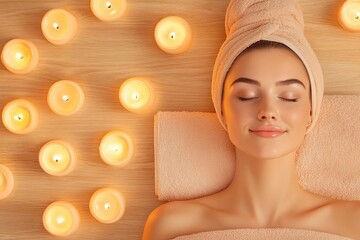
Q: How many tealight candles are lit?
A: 13